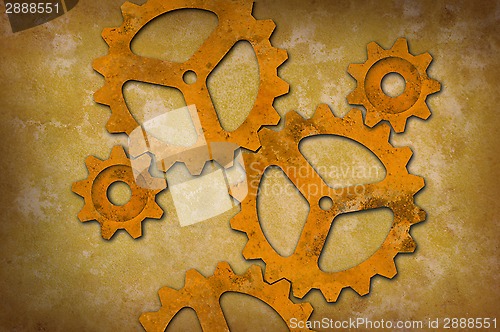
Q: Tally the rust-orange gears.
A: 5